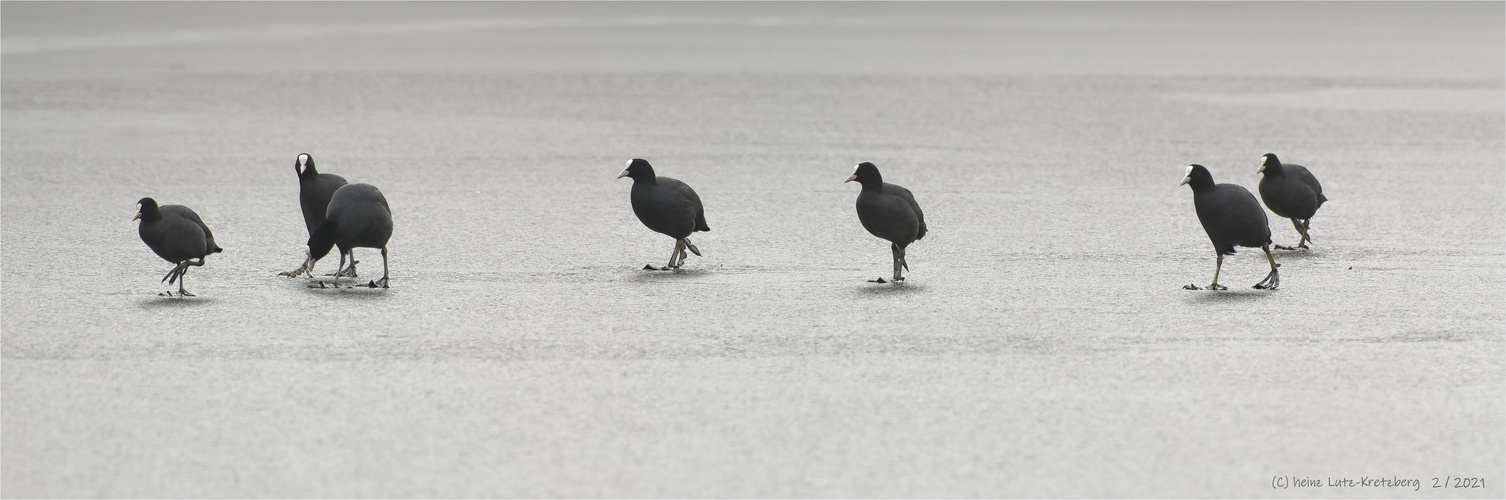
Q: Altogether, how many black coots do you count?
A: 7